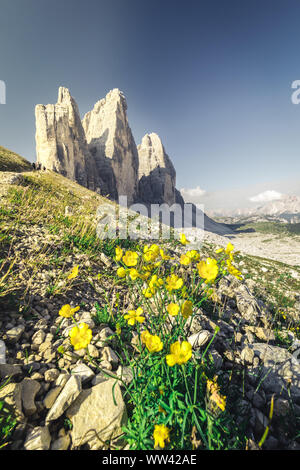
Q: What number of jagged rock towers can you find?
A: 3